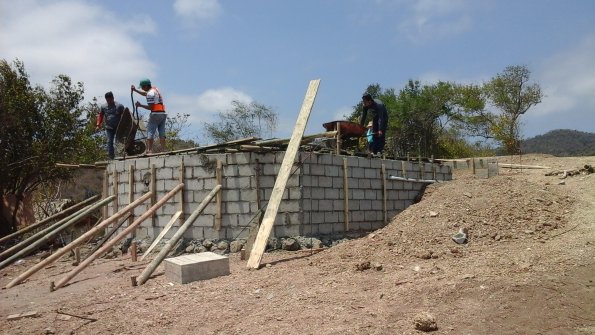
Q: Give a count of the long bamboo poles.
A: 6